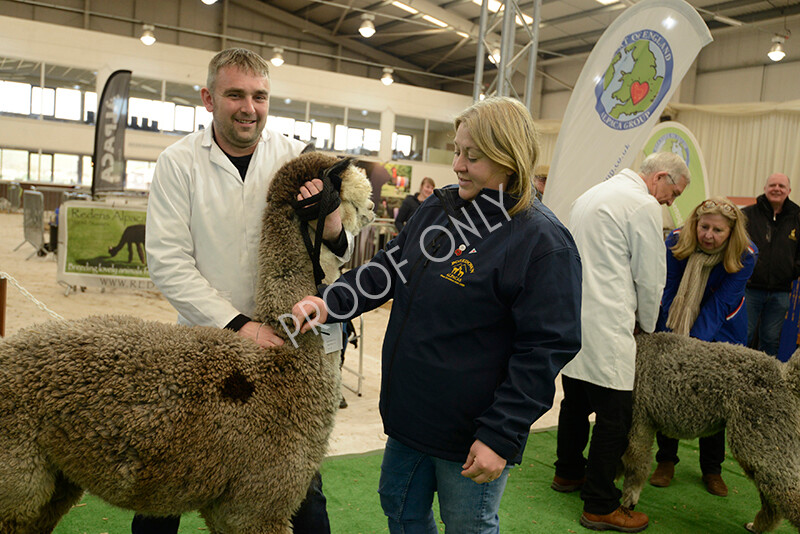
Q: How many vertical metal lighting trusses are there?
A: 1